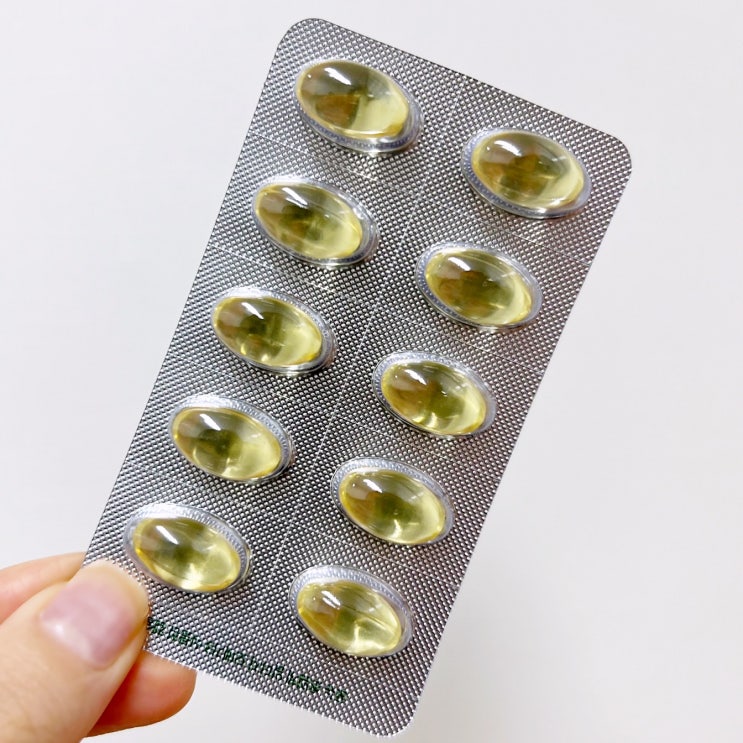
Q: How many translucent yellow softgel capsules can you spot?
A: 10